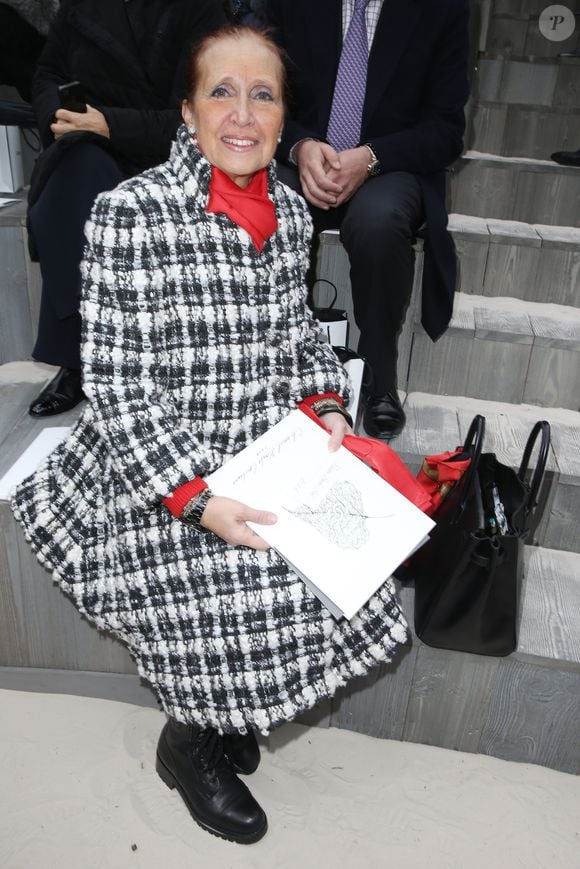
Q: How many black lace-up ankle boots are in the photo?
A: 2